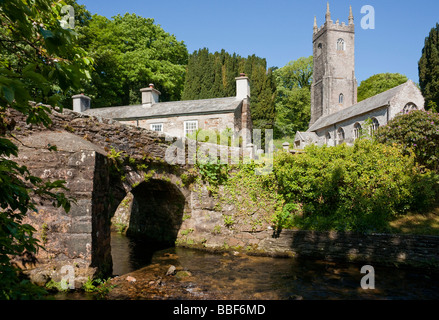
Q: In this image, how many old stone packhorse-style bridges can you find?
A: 1